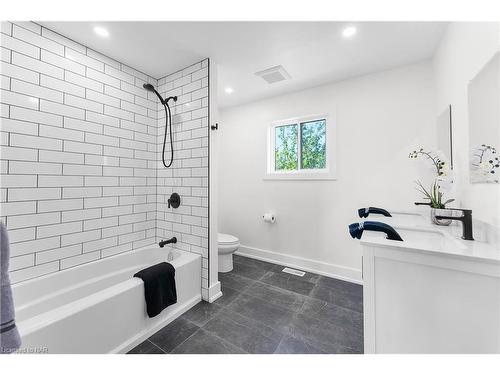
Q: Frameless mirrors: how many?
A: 2